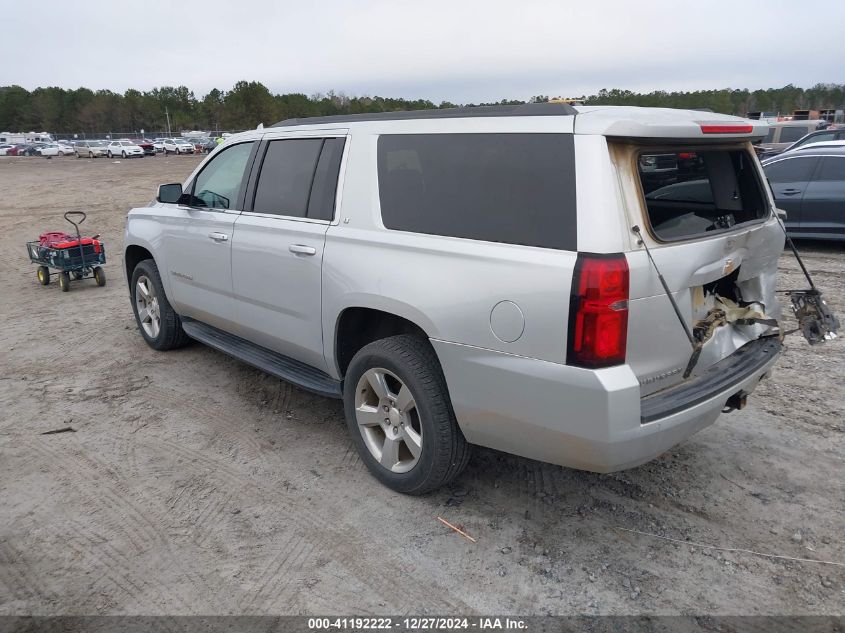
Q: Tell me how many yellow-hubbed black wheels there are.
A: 3